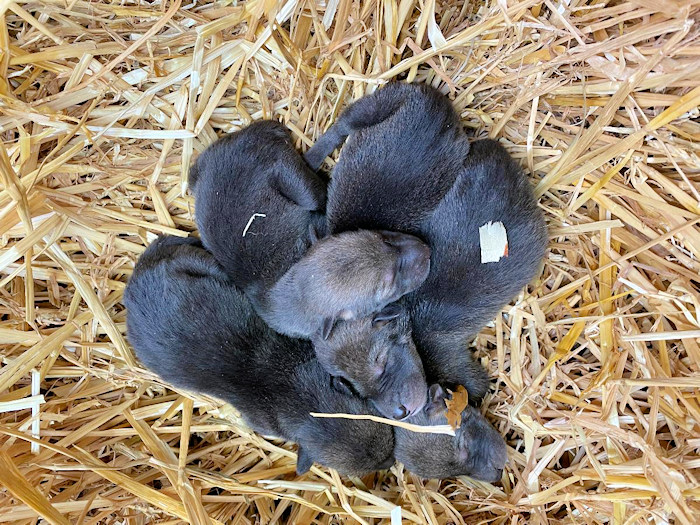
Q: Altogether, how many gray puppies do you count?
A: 4